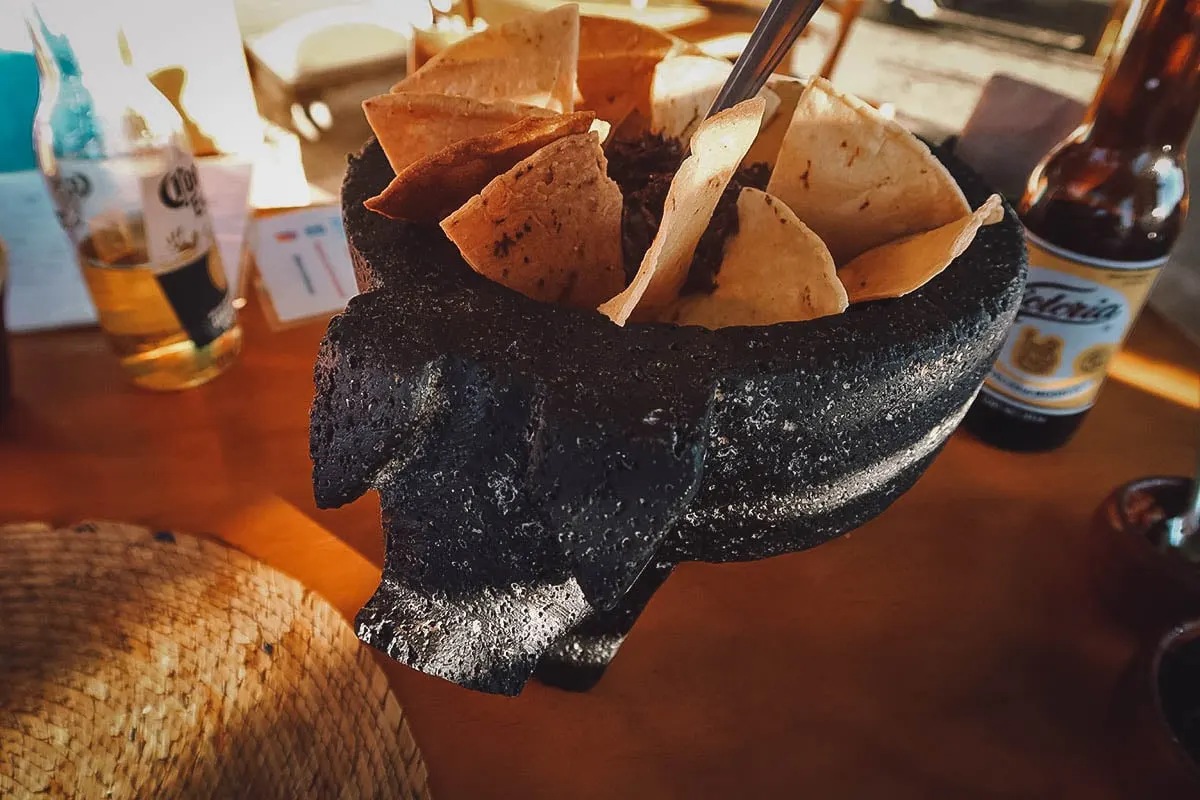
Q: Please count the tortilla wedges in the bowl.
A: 11